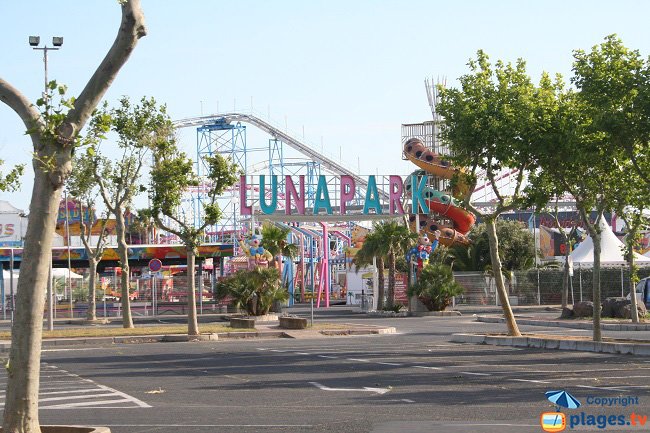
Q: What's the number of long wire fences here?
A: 2